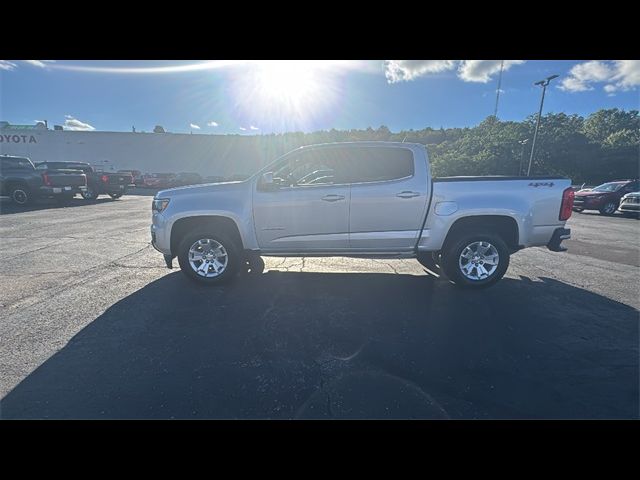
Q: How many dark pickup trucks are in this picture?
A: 2